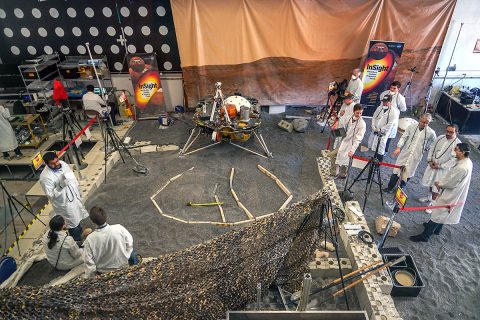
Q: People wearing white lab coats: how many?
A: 13